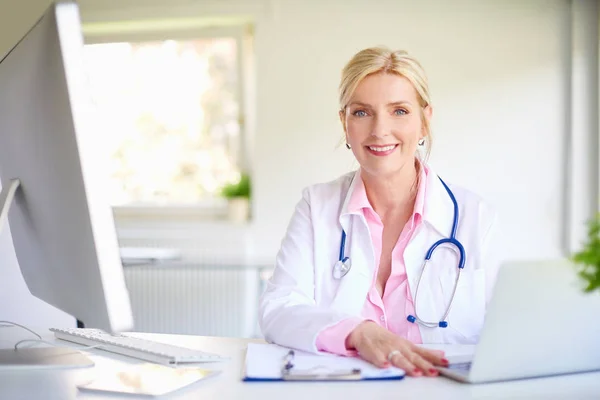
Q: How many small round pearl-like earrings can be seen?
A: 2